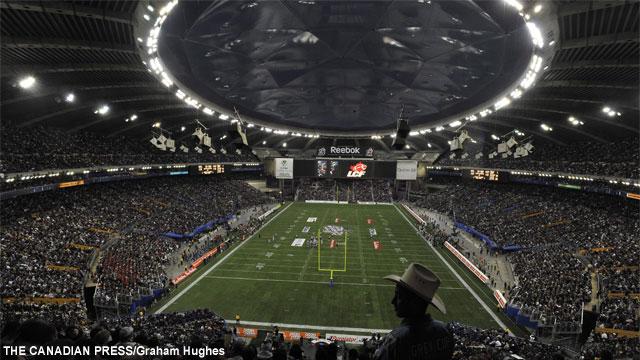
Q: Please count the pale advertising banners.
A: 2